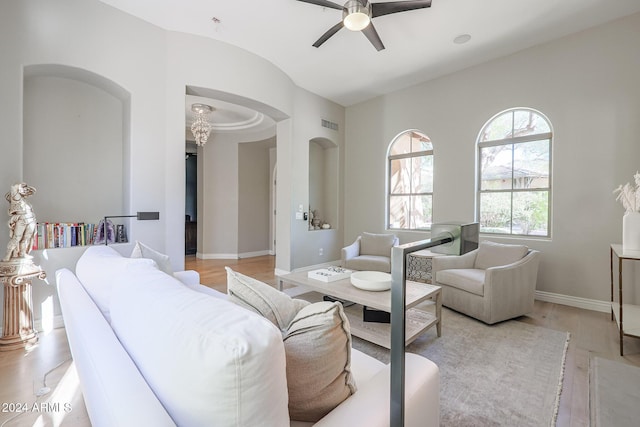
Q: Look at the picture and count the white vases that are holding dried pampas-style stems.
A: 1